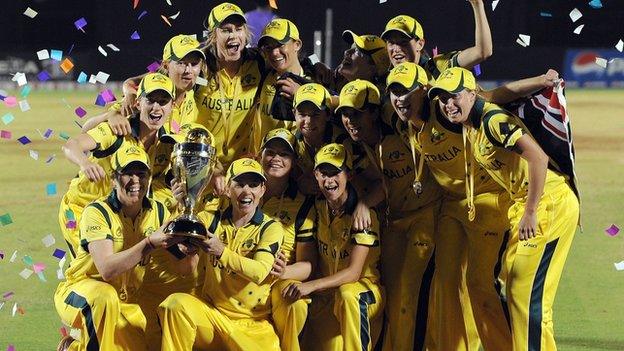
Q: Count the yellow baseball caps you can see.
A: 15